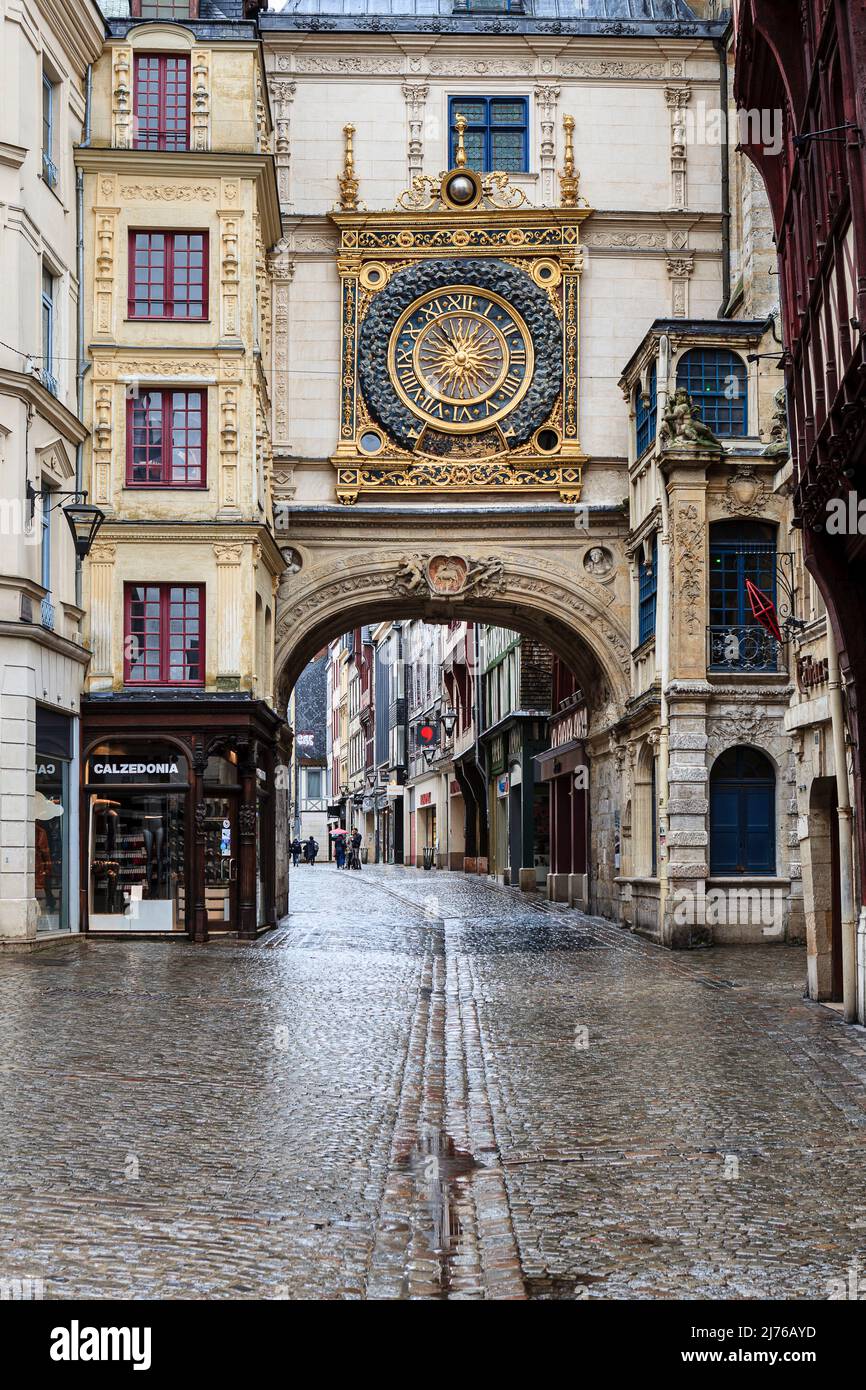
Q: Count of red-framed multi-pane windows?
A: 4